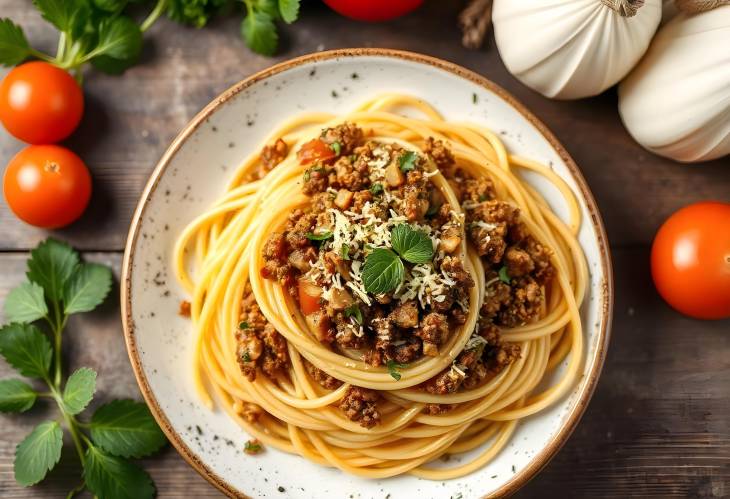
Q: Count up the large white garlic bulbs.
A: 2